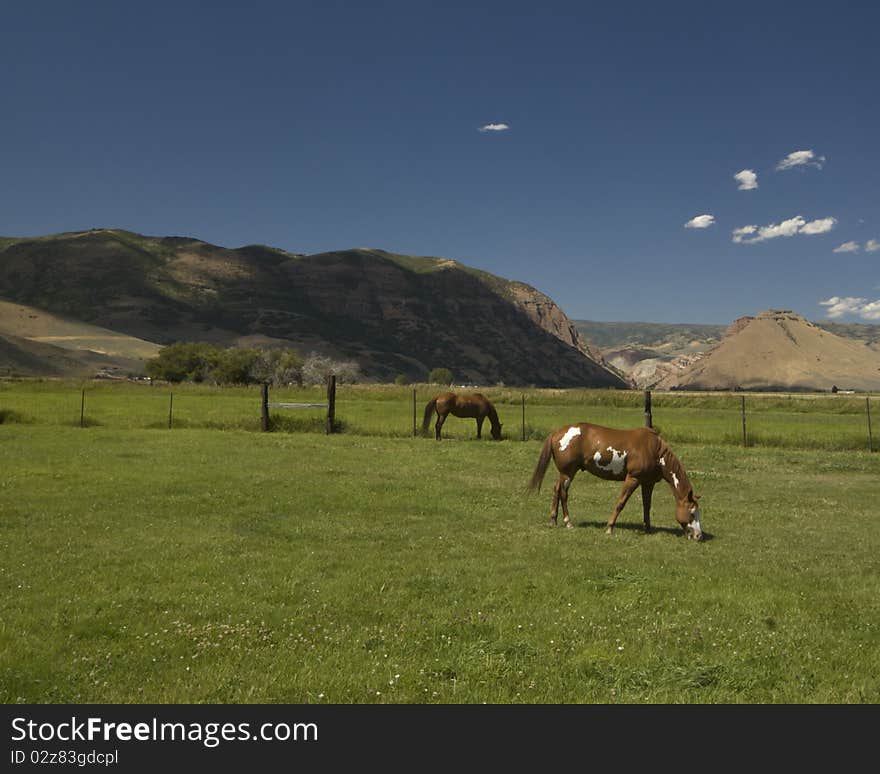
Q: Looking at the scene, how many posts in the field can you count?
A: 9